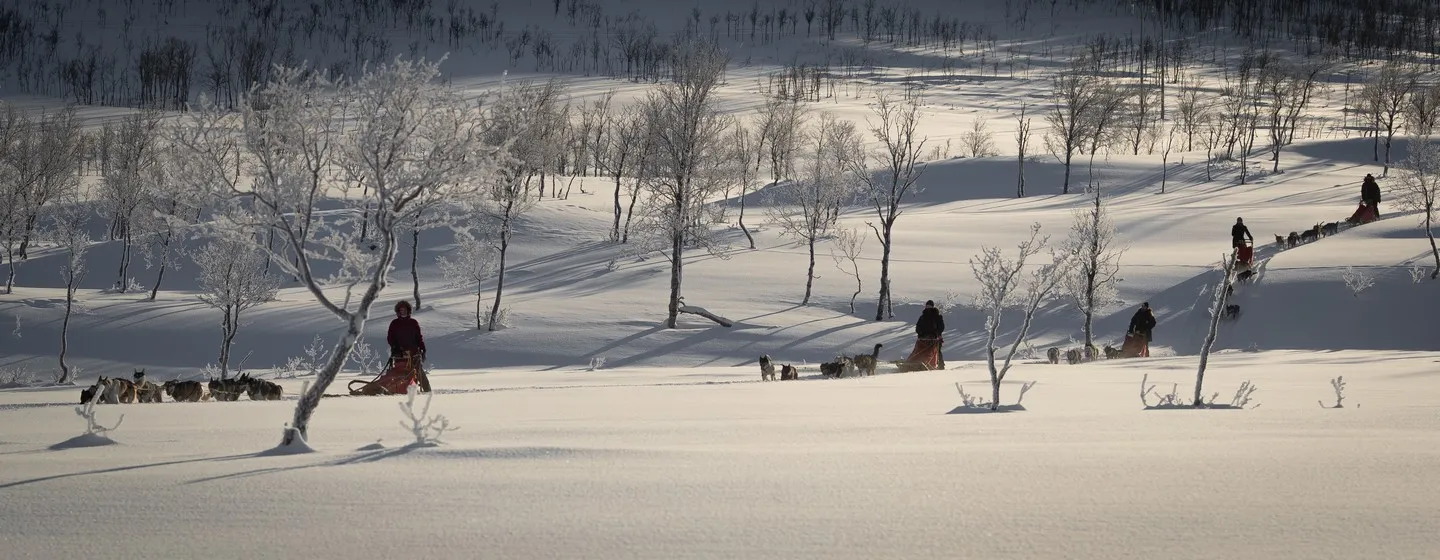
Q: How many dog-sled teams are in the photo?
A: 5